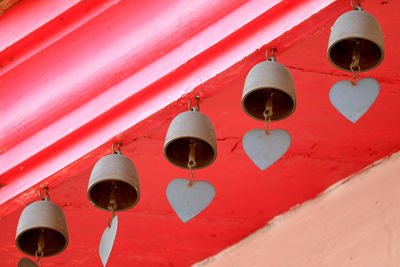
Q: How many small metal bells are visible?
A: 5